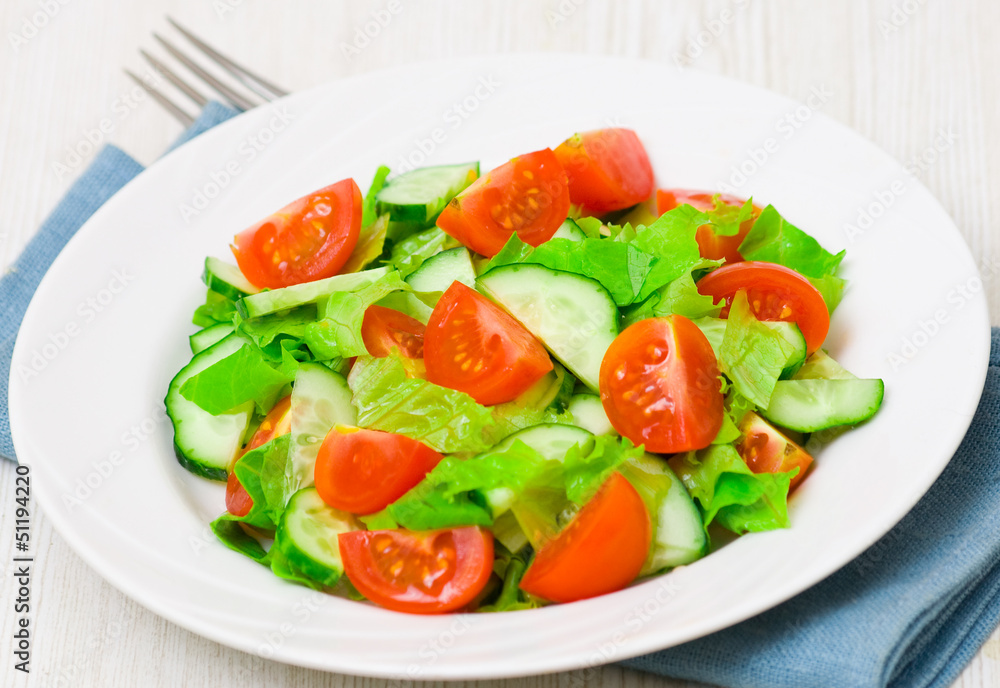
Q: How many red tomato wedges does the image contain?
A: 13